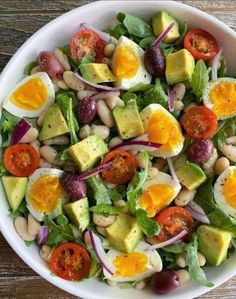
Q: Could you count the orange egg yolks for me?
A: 8